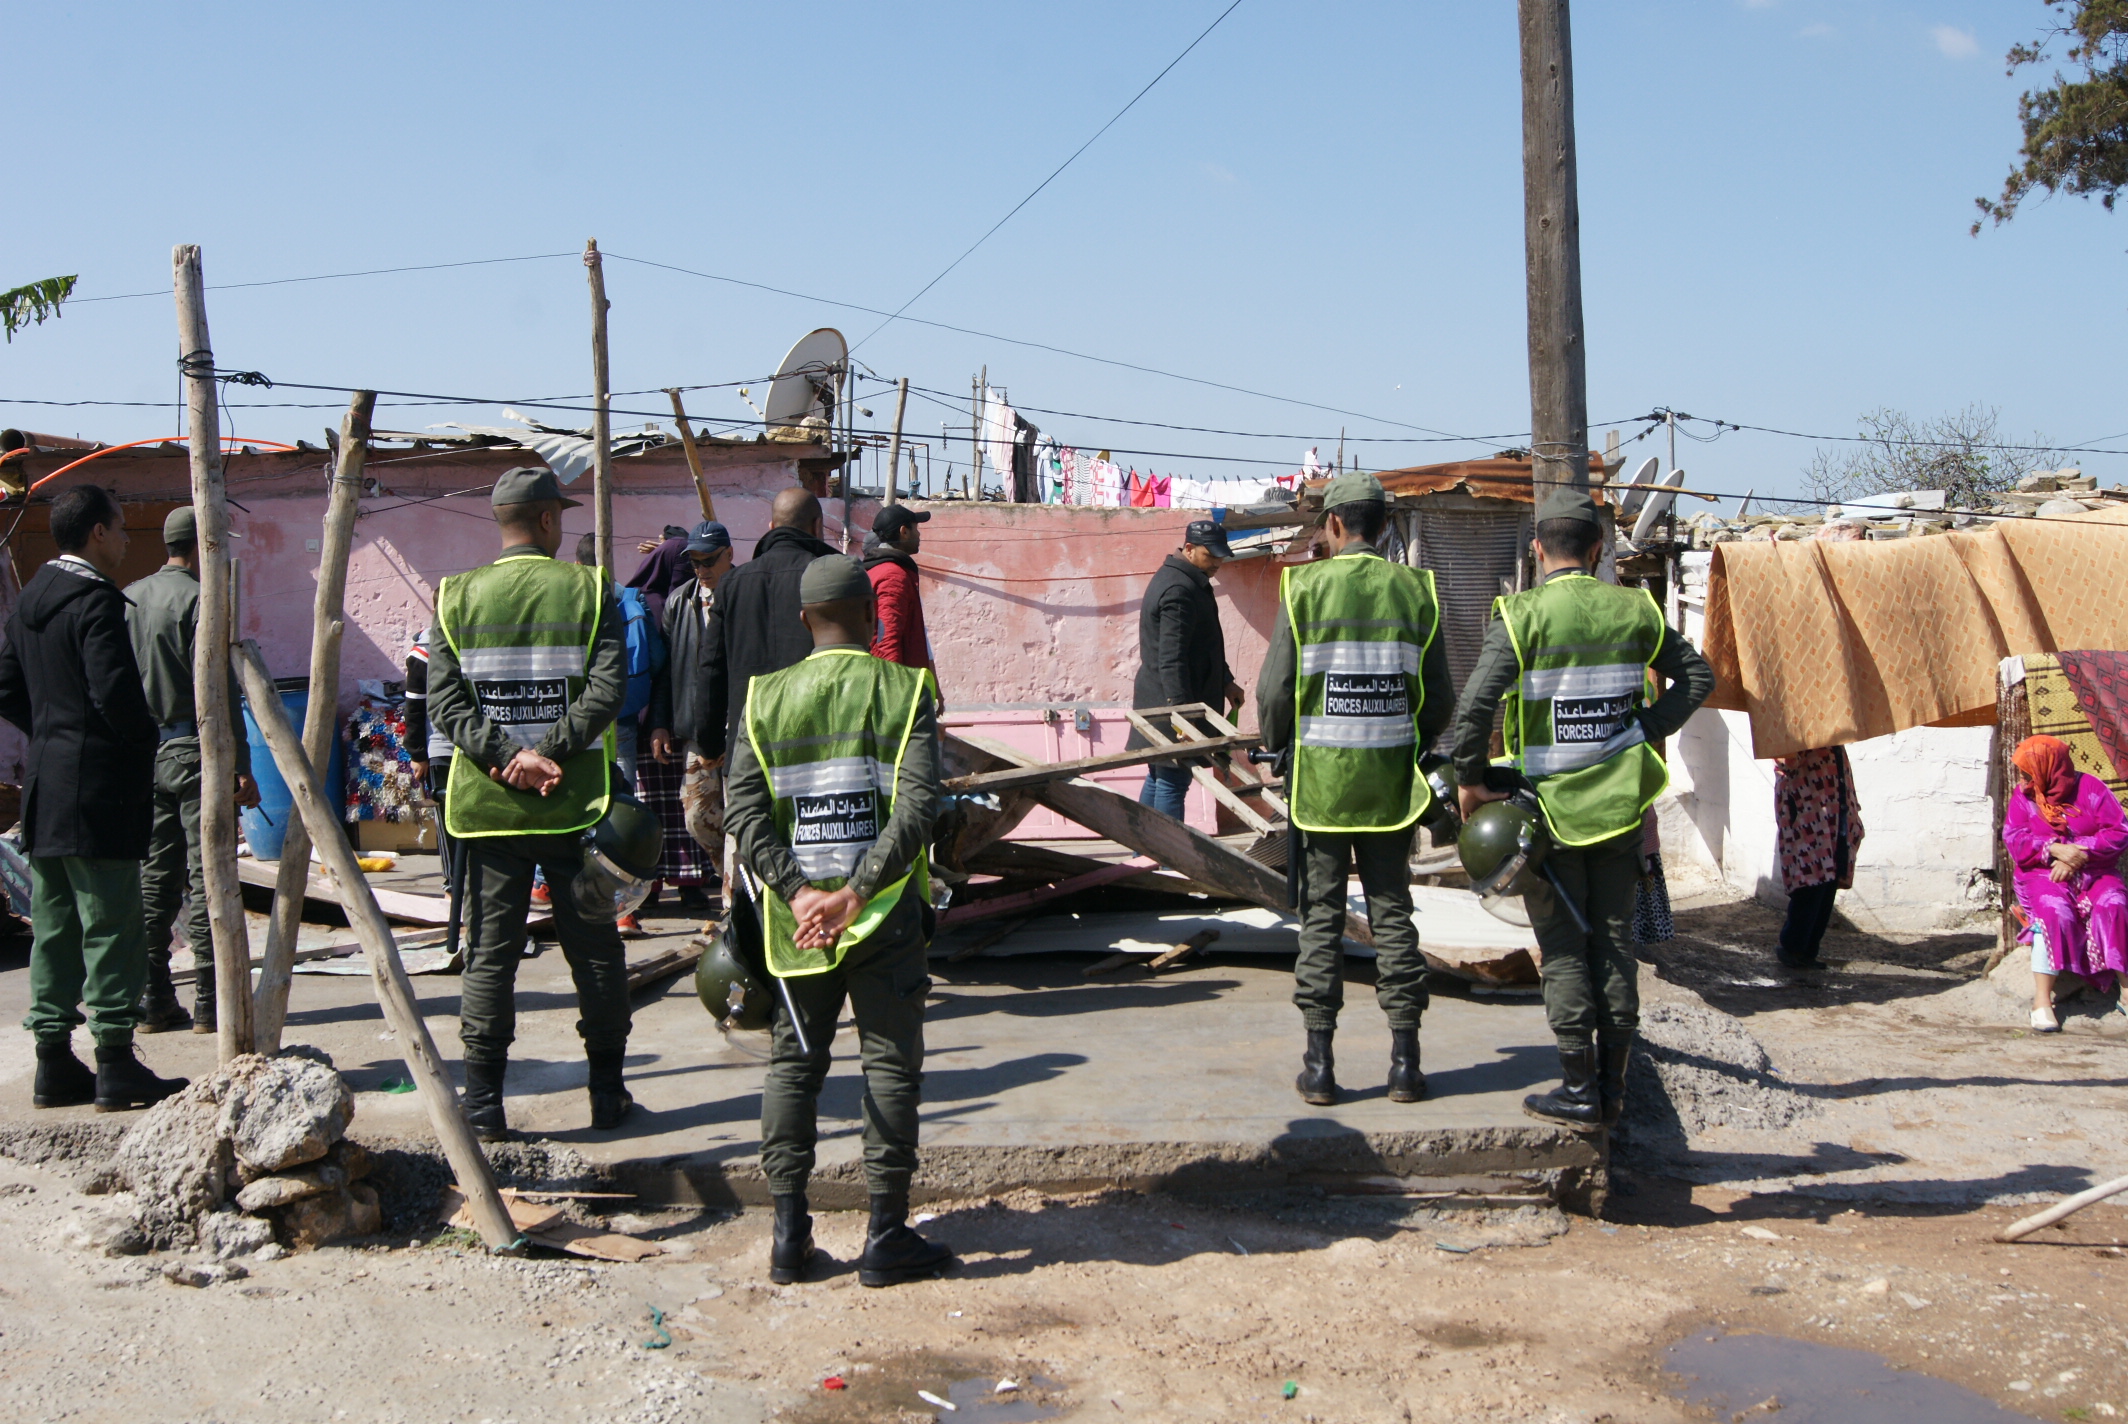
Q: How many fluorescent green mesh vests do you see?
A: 4